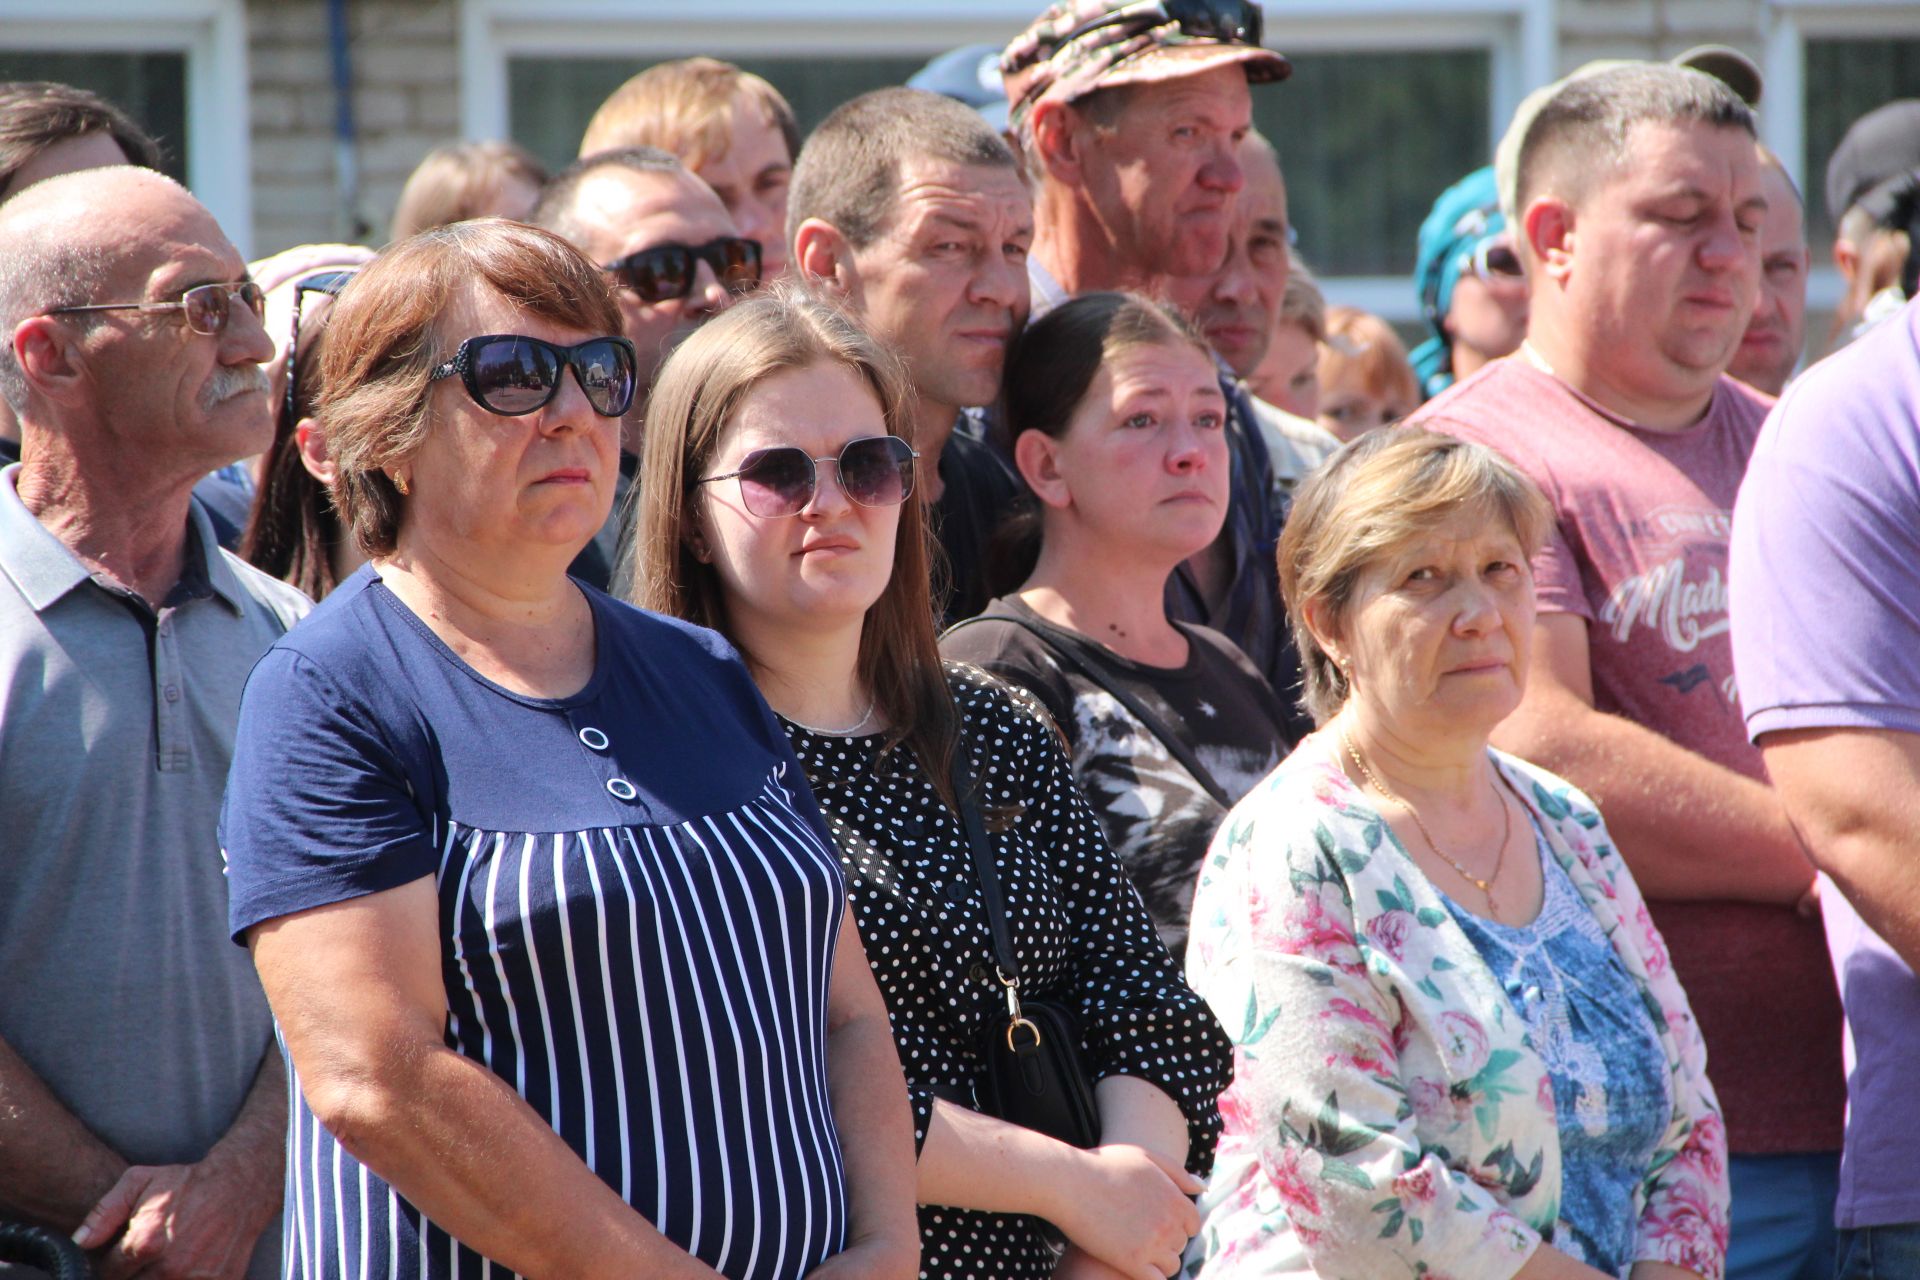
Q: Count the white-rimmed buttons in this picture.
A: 2